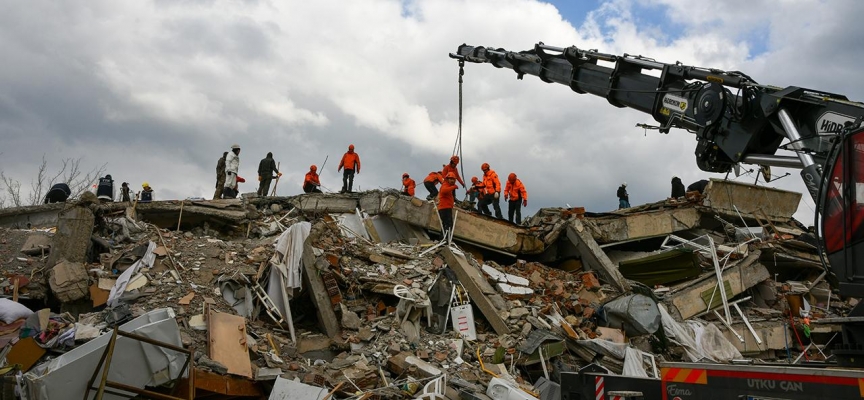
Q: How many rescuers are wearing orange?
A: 9